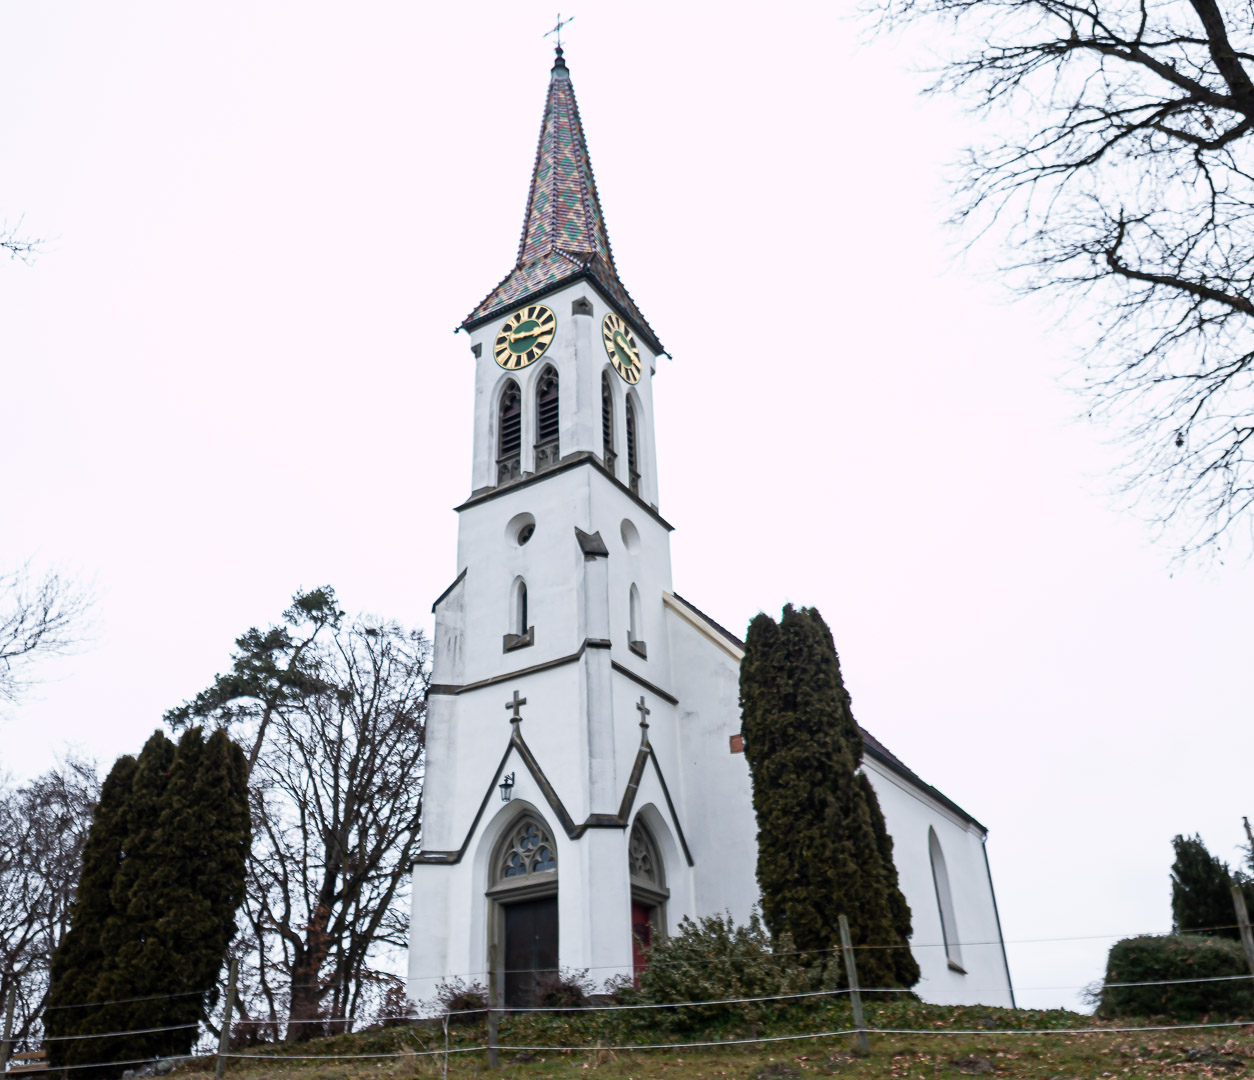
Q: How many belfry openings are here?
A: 4